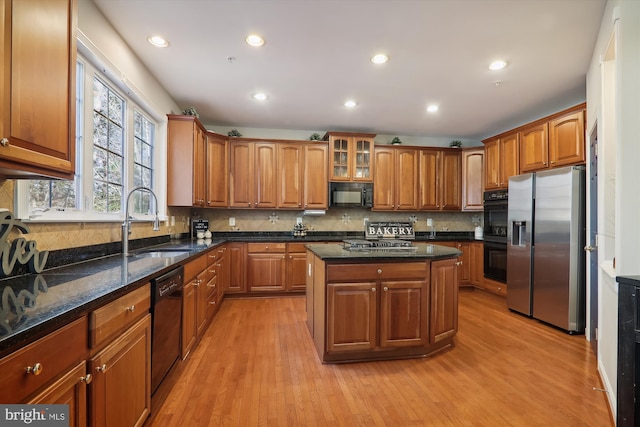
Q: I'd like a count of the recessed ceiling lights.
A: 7